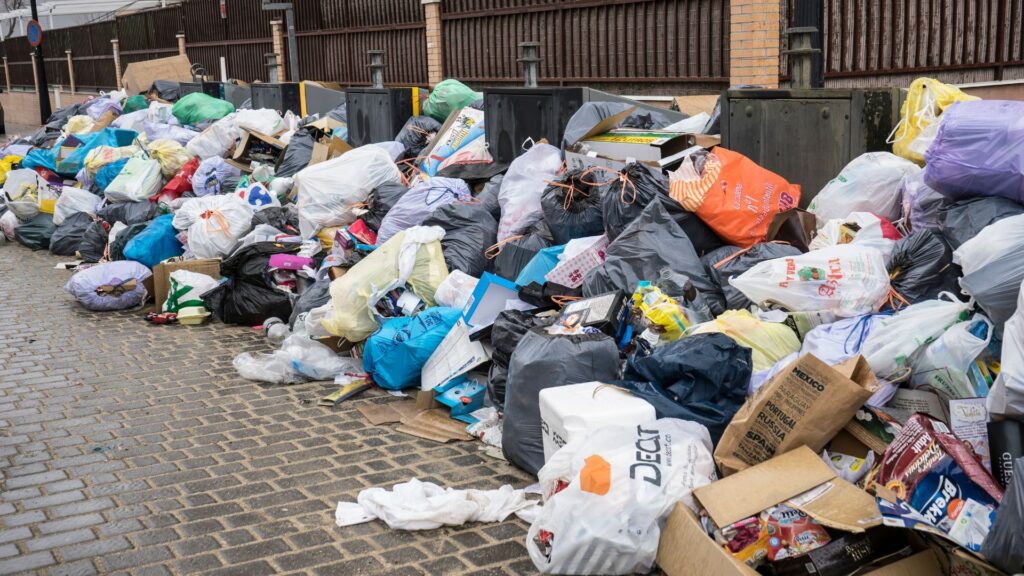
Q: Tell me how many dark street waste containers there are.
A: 5